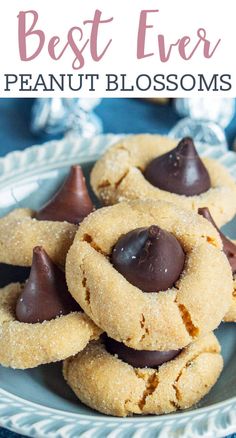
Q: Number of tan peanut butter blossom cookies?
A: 6